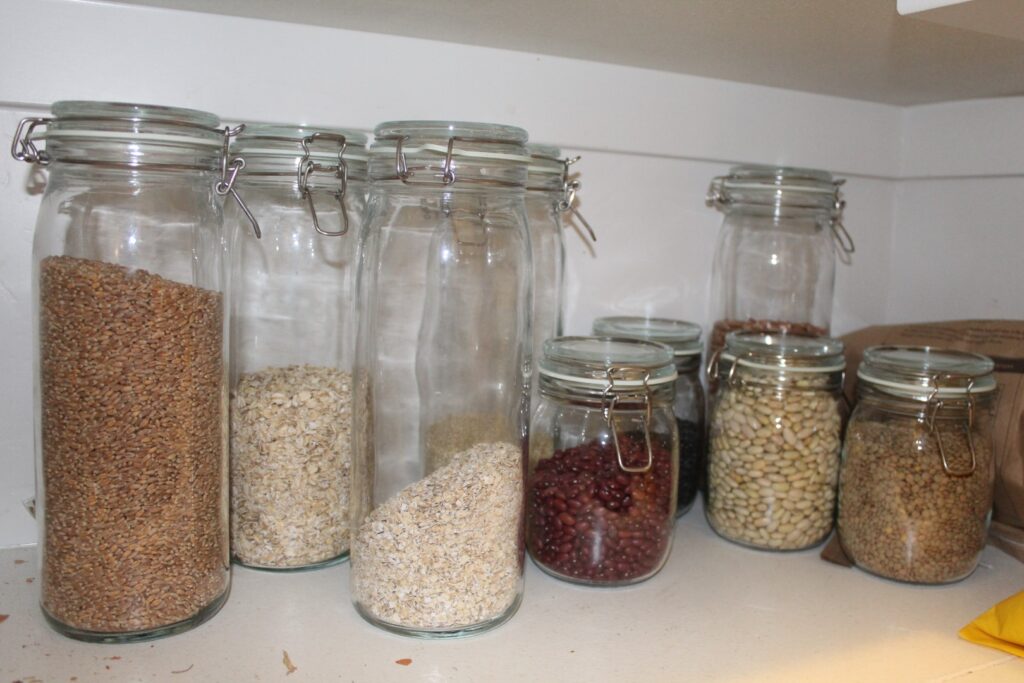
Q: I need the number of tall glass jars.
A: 5